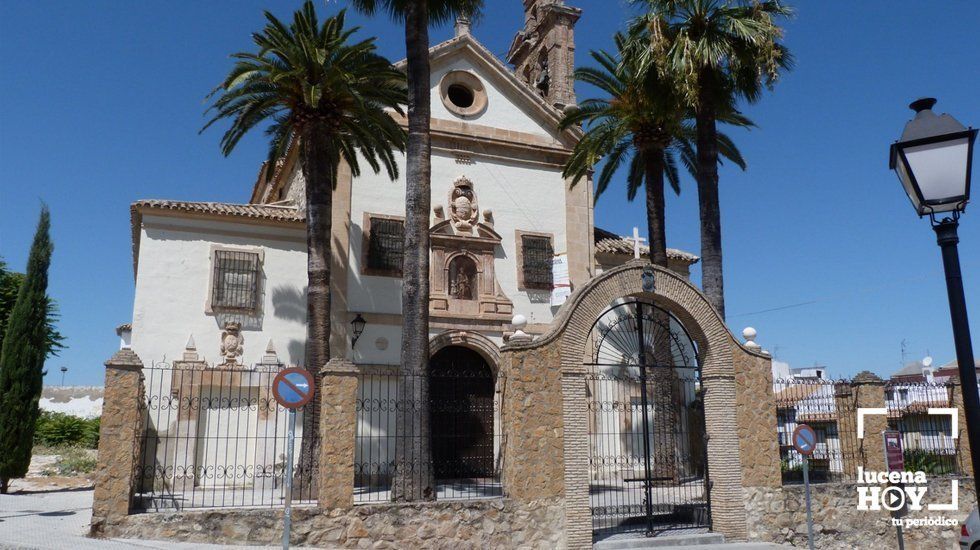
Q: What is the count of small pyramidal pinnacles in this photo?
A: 2